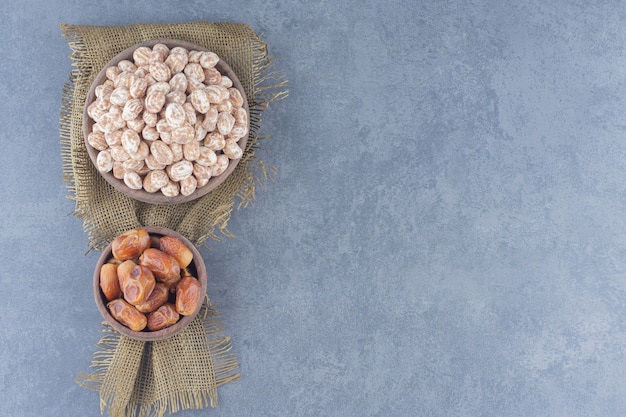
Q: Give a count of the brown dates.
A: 9